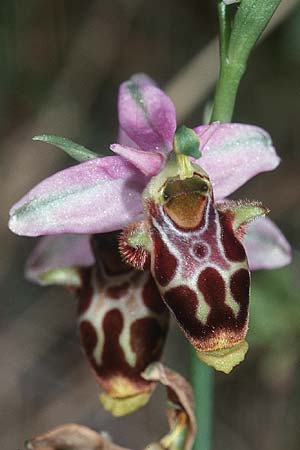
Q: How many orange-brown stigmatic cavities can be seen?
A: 1